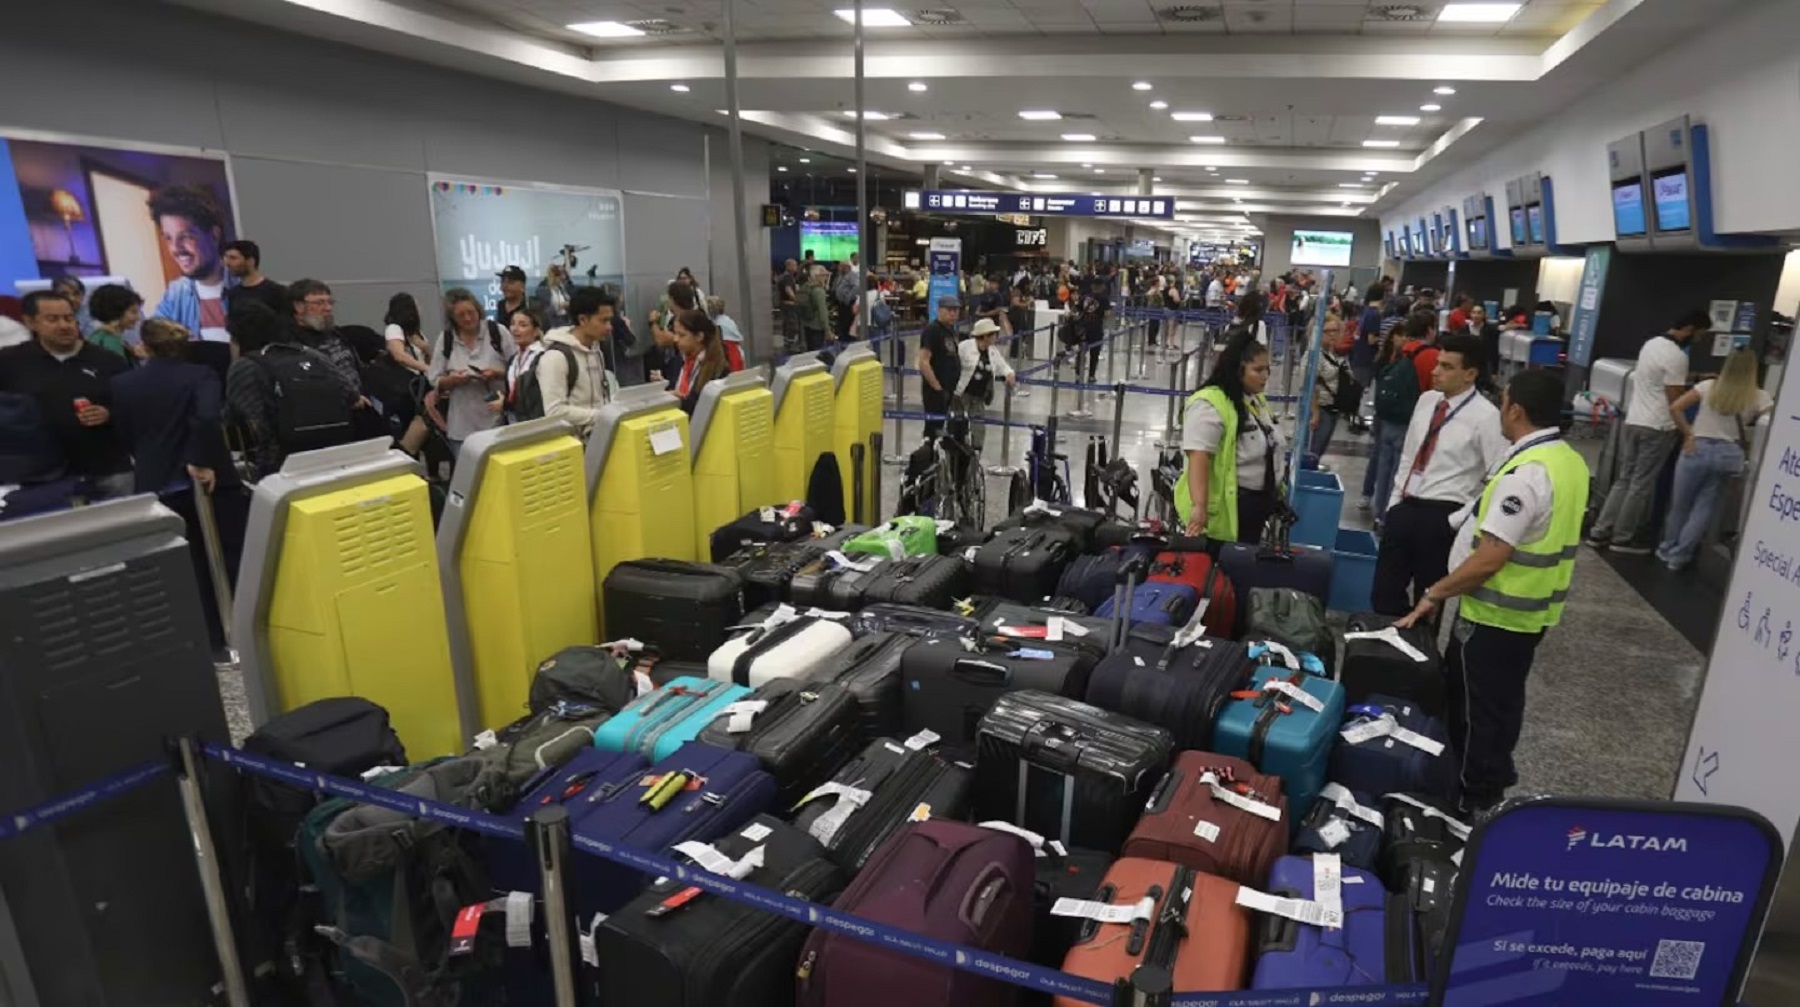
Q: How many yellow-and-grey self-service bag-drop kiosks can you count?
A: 6